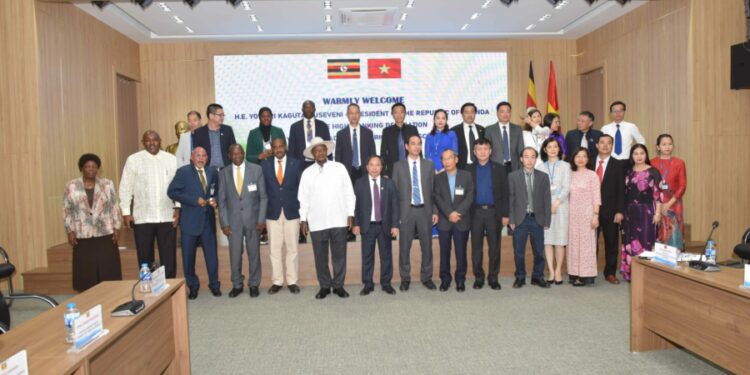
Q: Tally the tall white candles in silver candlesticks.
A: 0